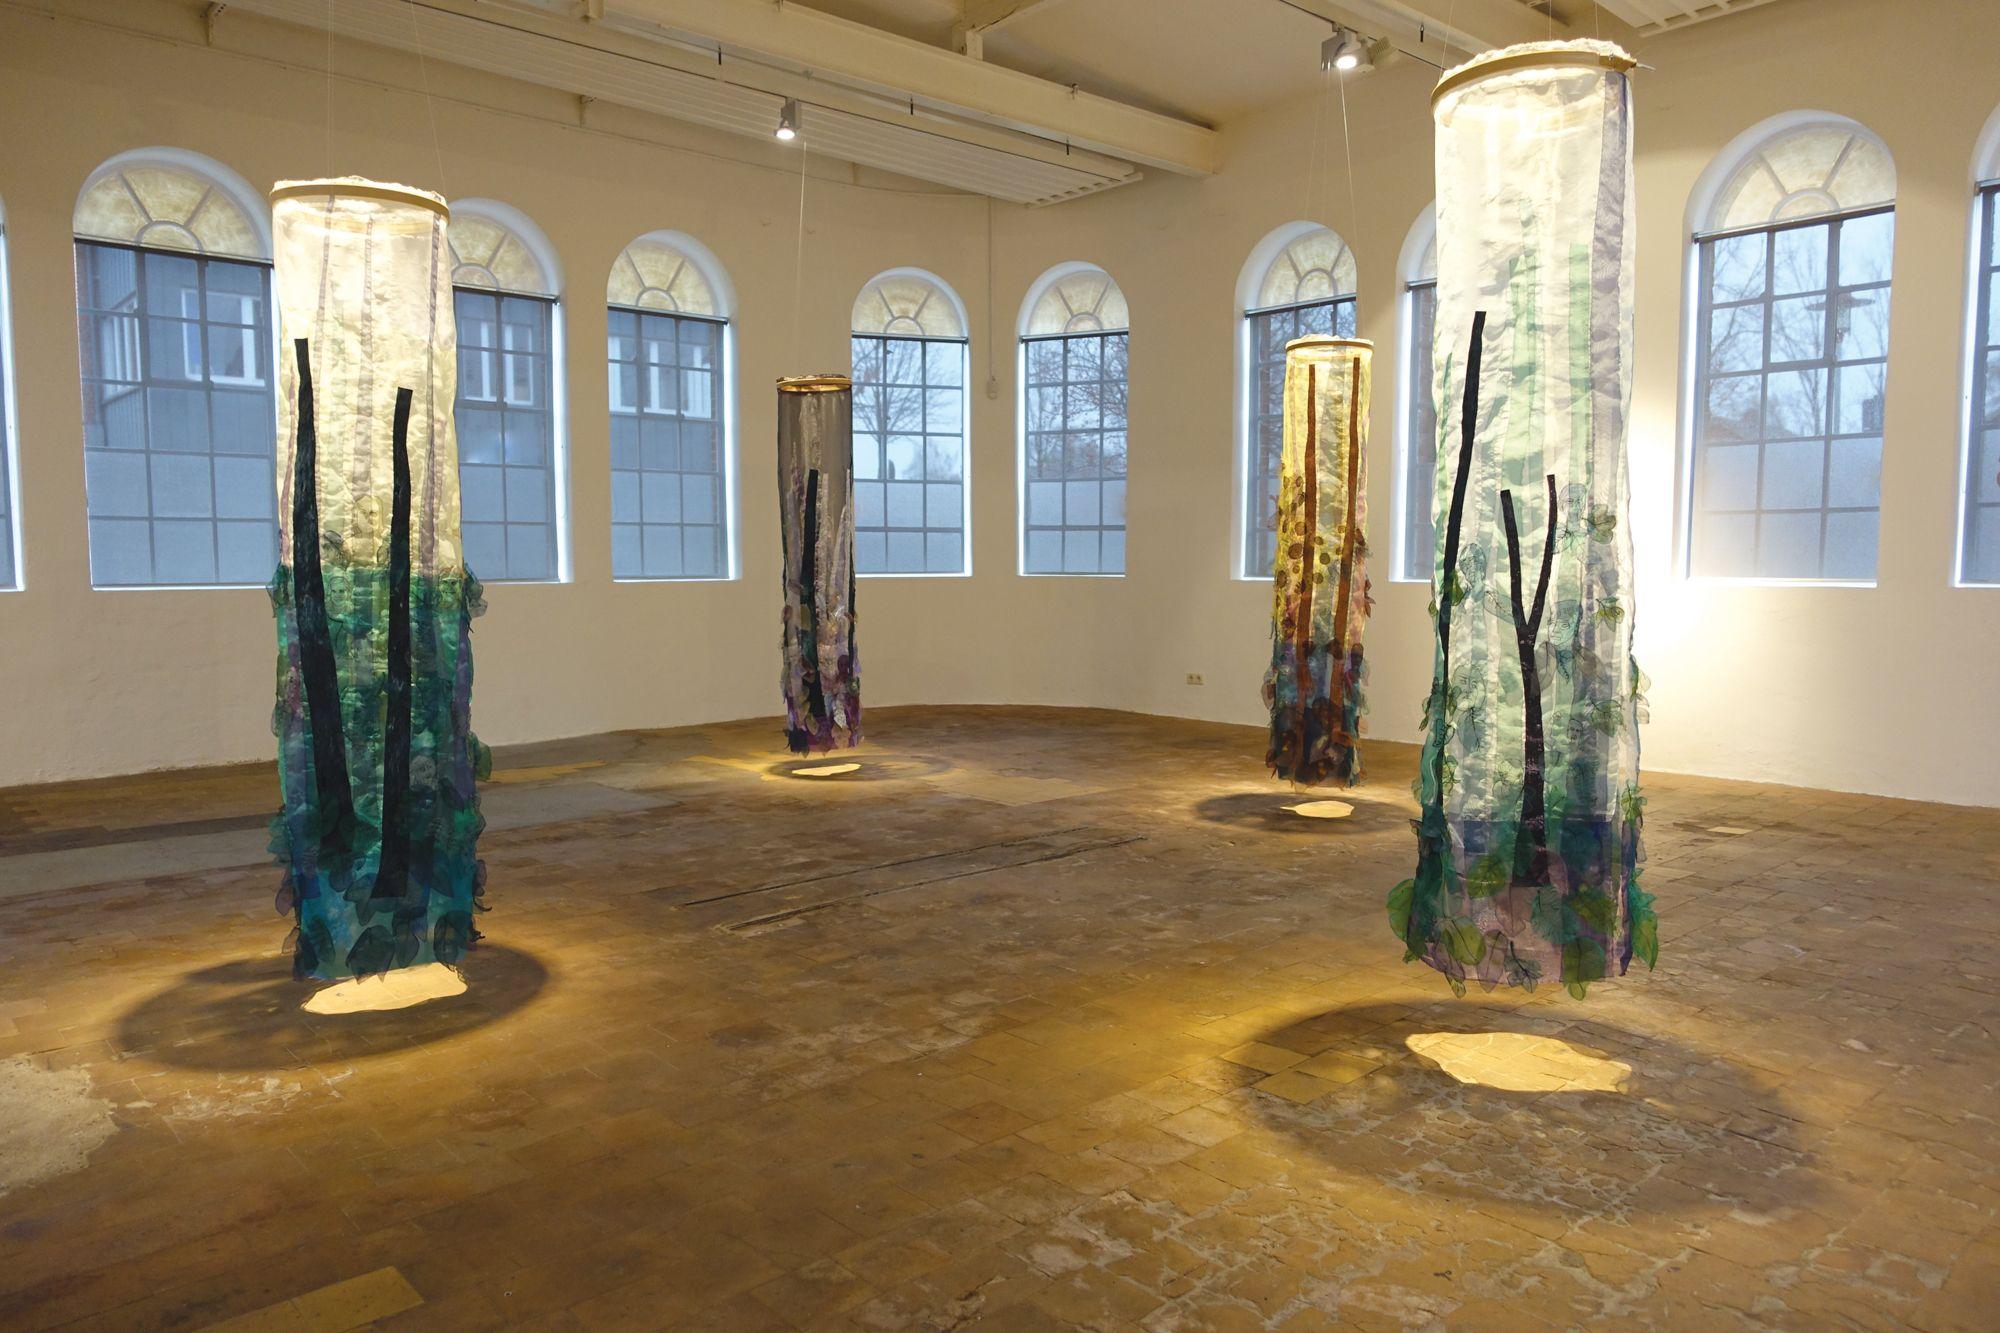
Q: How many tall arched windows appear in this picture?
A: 10